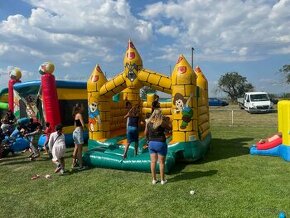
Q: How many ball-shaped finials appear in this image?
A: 2